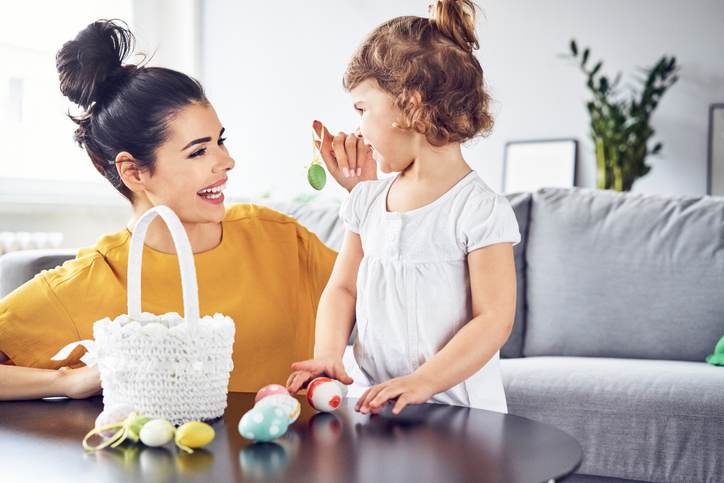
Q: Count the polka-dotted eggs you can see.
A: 2